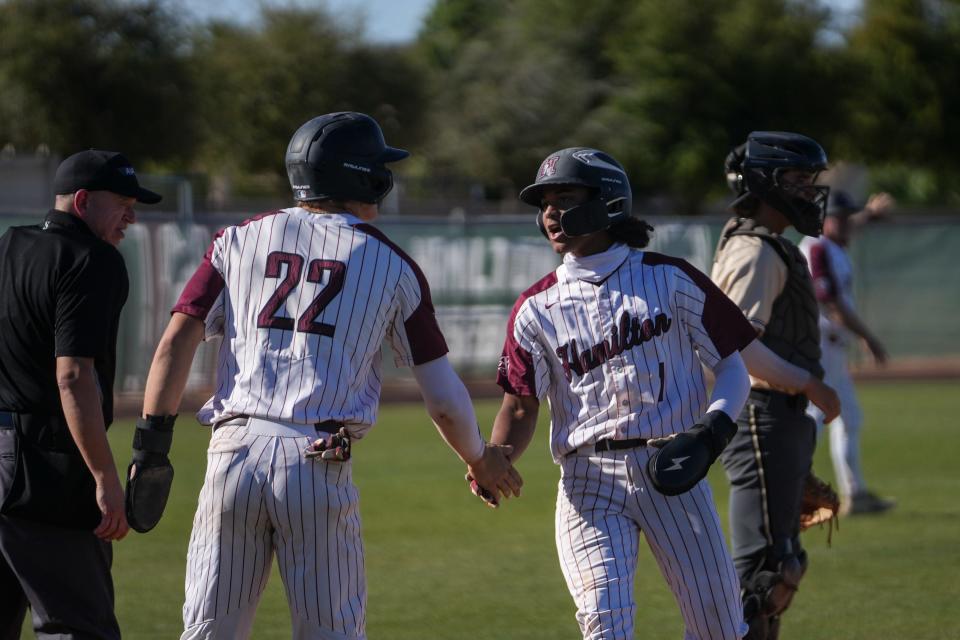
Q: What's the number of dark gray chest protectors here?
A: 1